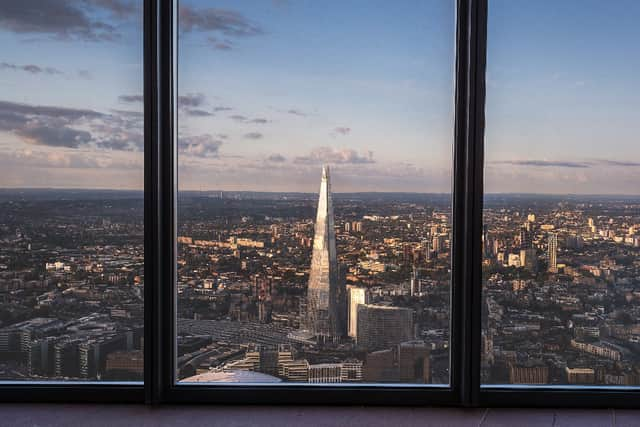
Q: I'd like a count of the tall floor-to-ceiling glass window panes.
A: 3